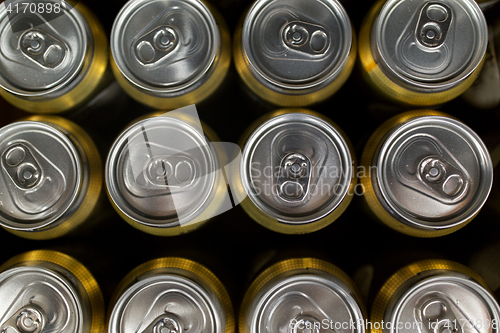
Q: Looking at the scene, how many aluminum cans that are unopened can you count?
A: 12